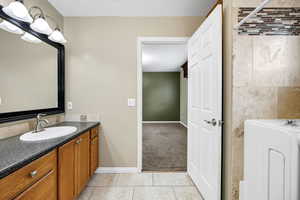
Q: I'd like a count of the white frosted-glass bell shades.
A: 3